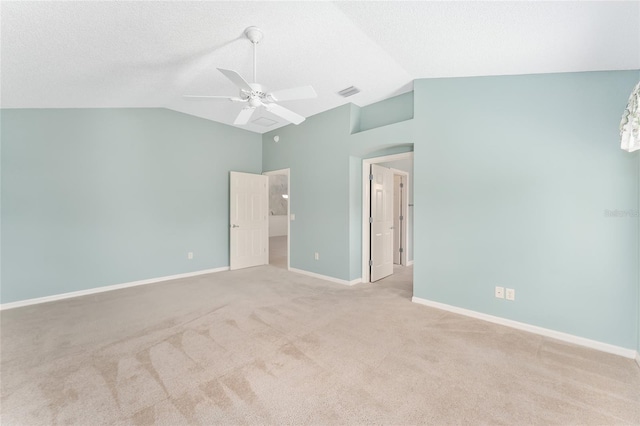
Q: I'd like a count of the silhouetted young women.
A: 0